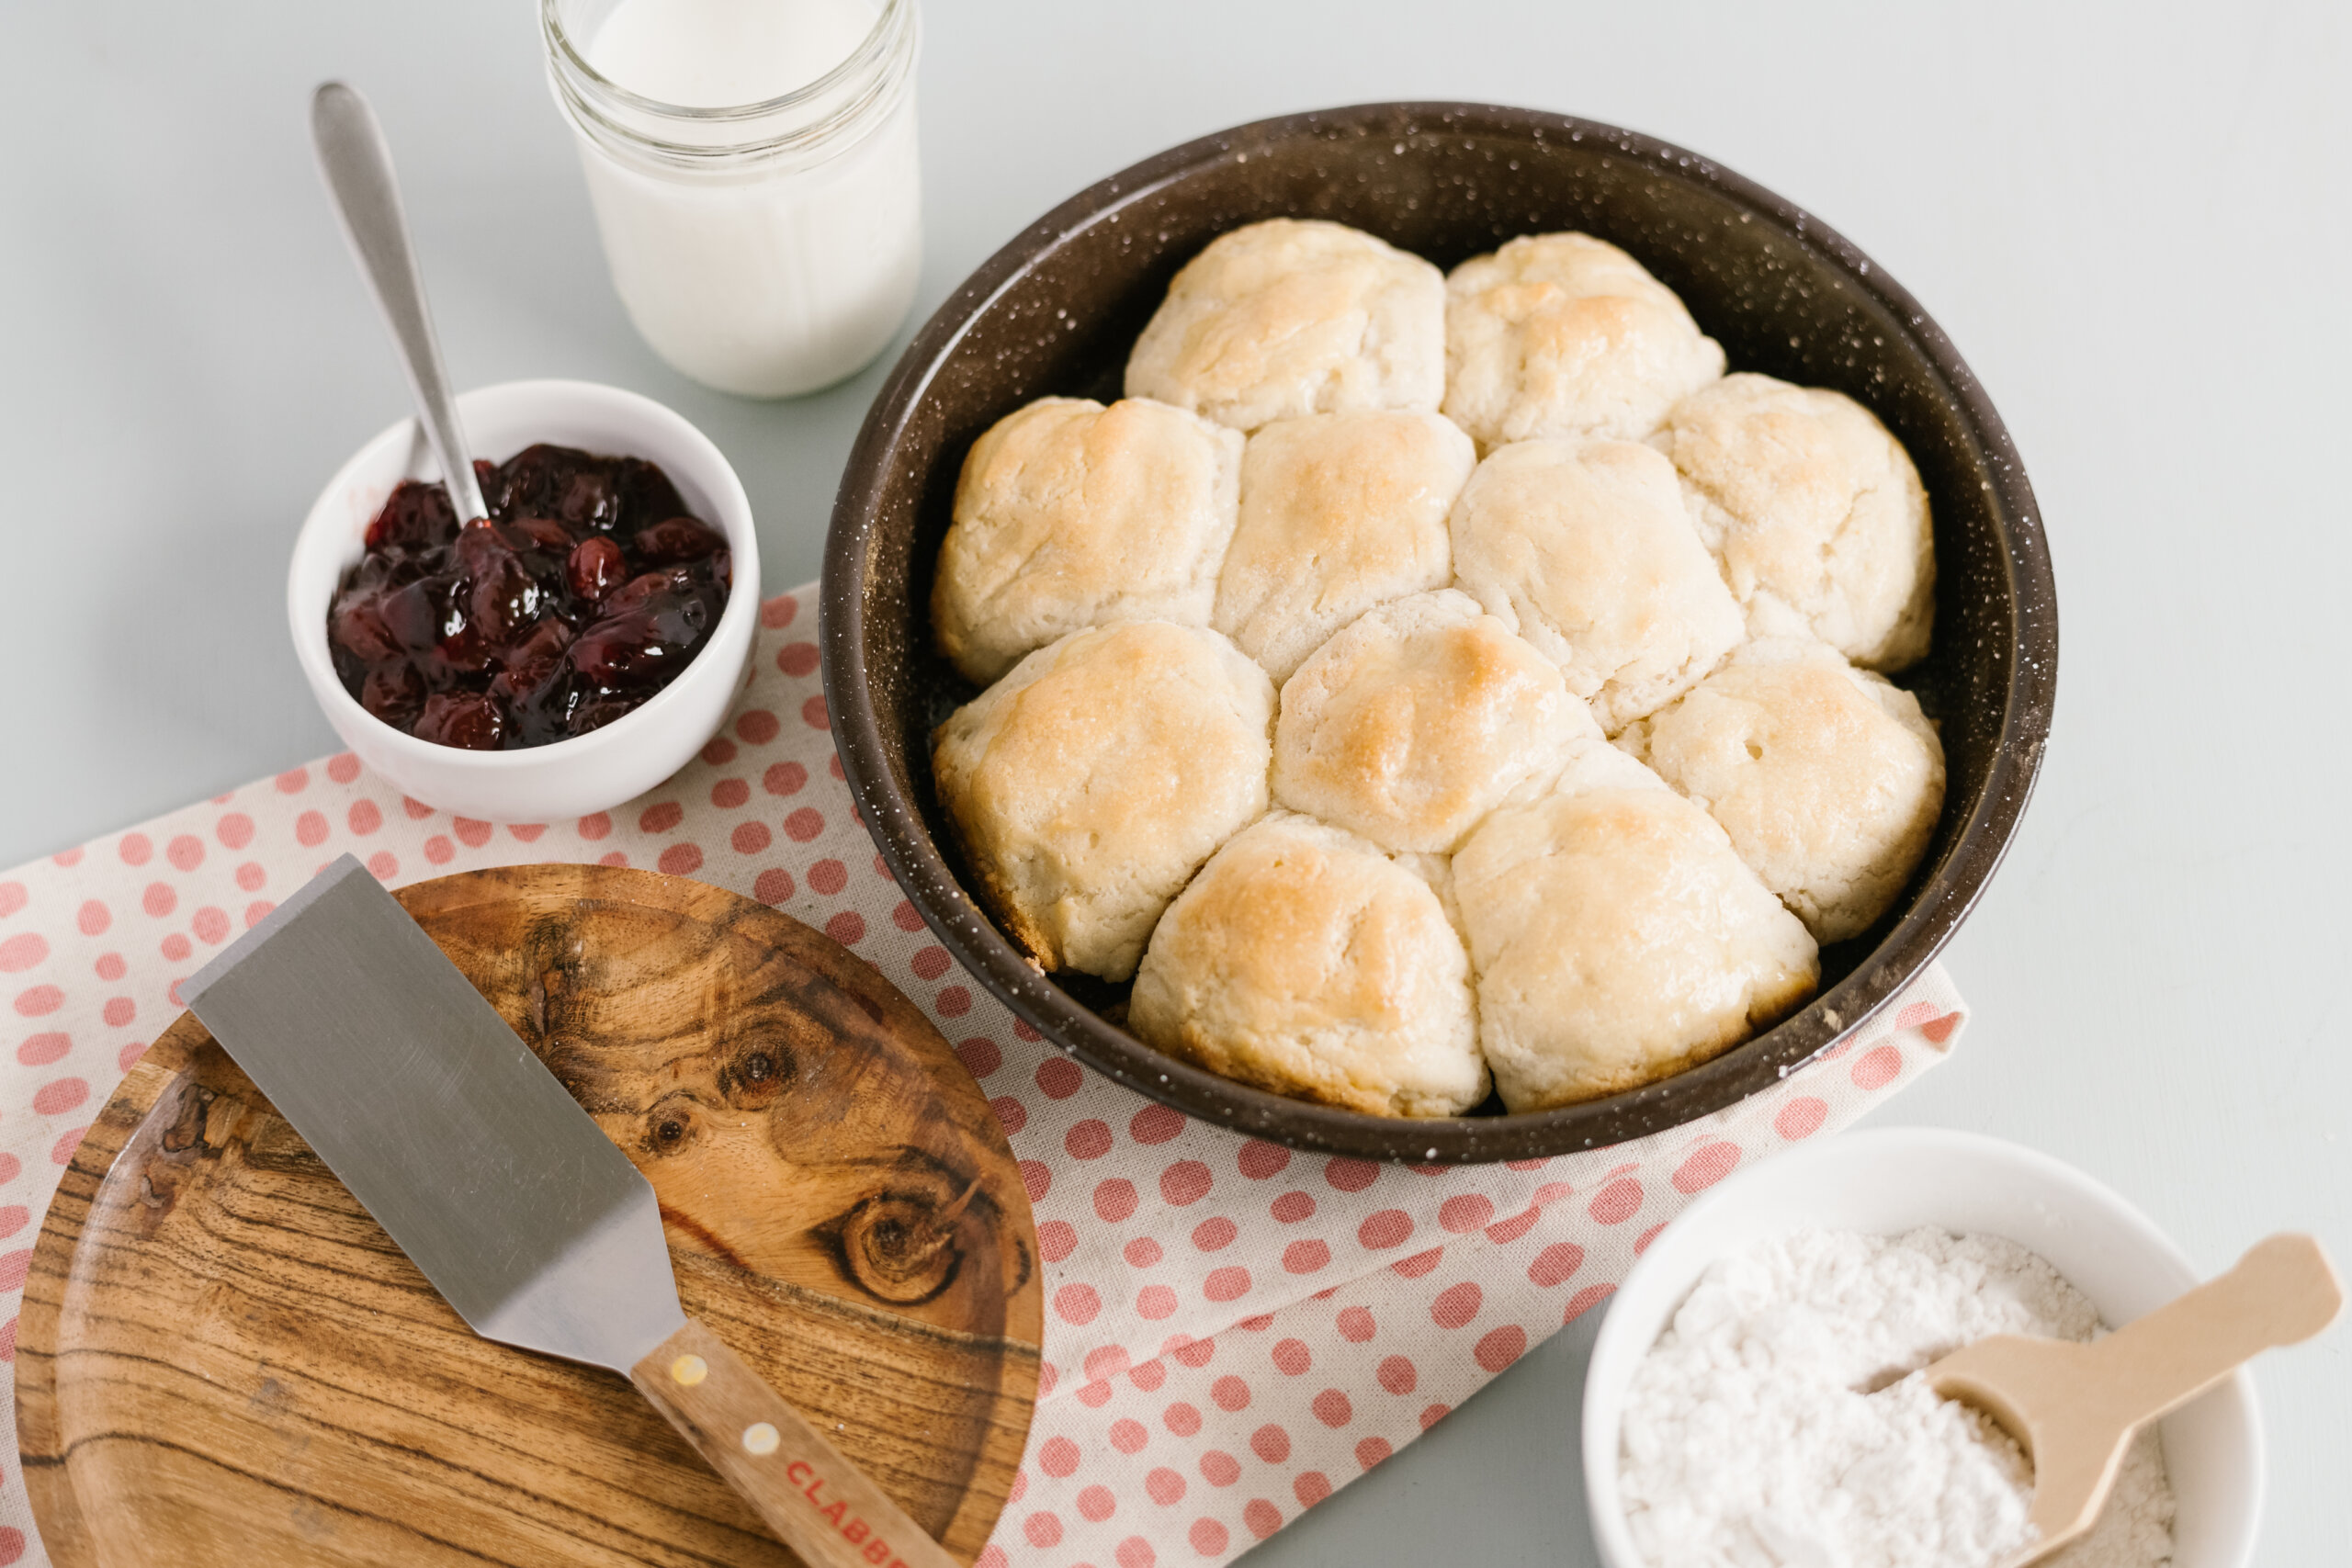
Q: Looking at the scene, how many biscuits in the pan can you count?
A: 11